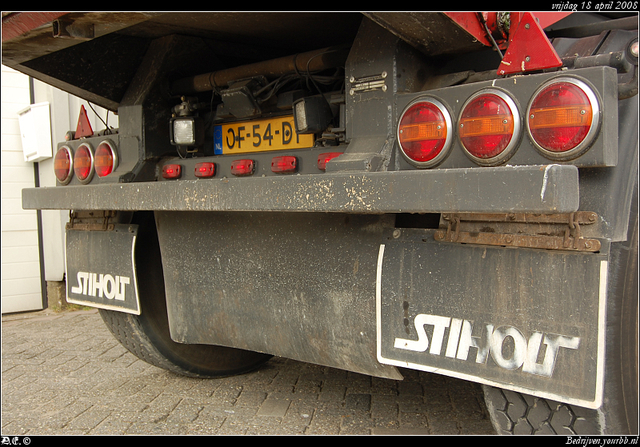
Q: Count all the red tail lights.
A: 11